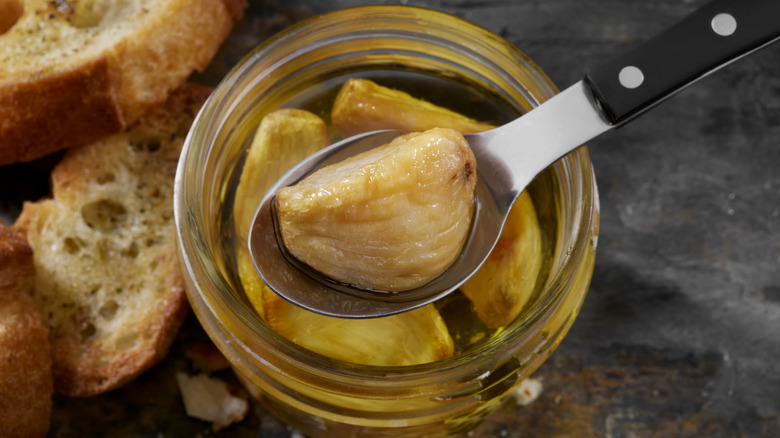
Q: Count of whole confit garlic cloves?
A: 5